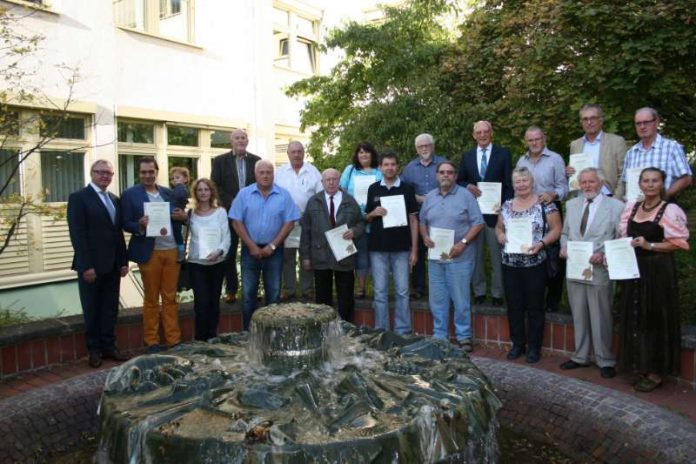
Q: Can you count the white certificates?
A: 12